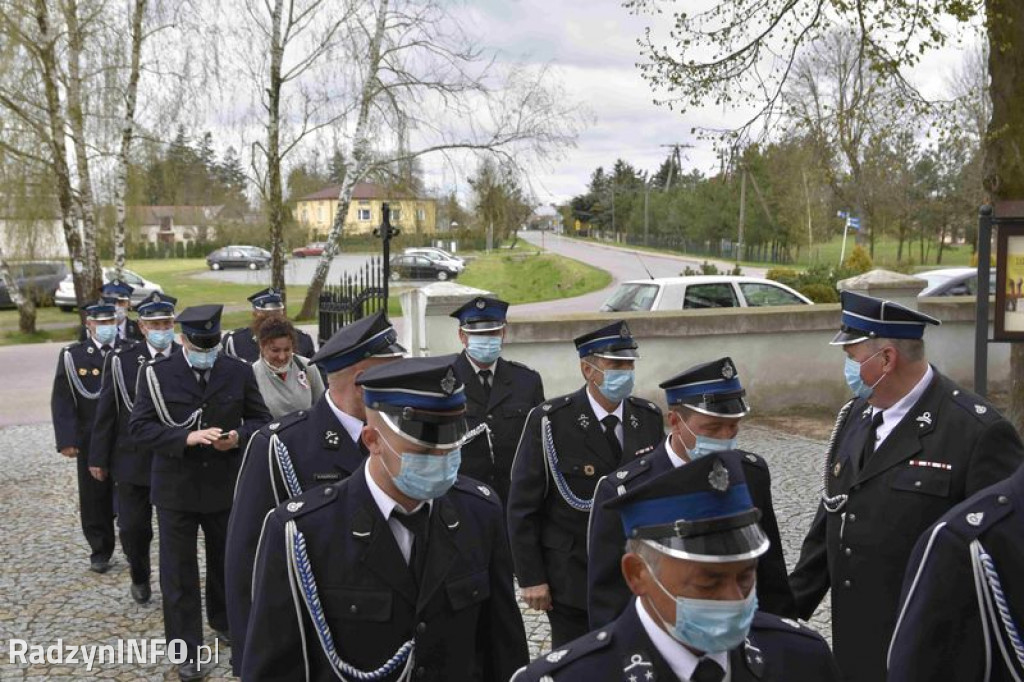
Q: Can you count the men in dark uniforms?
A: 13